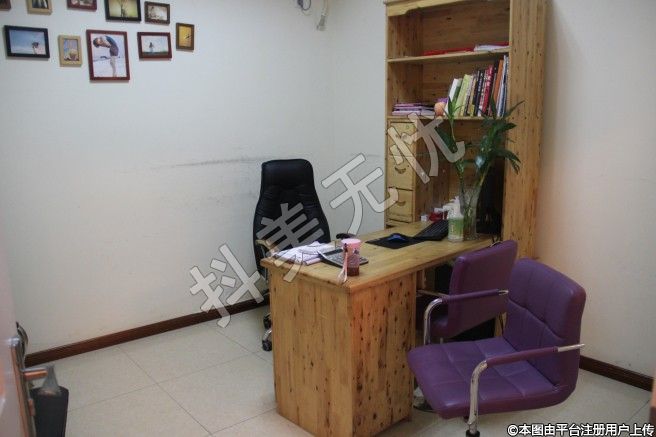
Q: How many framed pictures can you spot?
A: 10